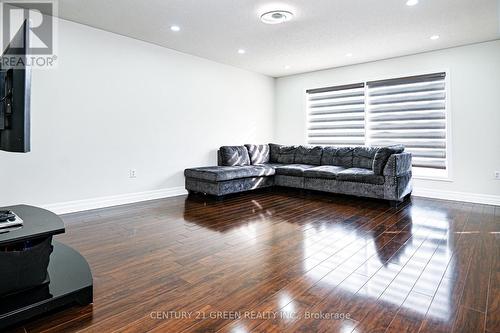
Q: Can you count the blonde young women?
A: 0